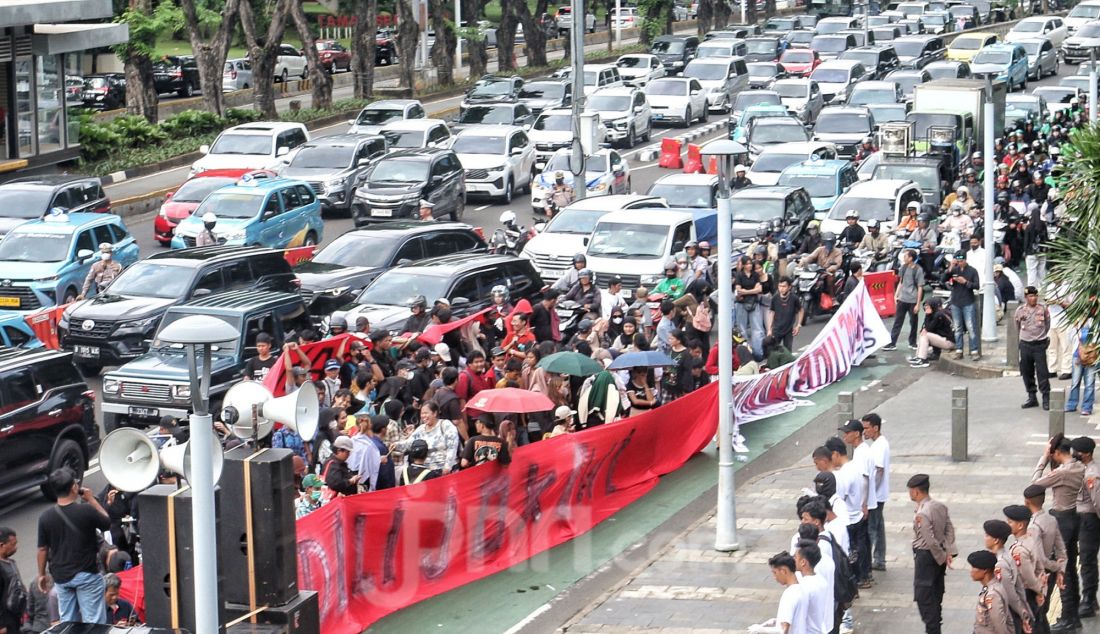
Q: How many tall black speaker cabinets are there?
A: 2